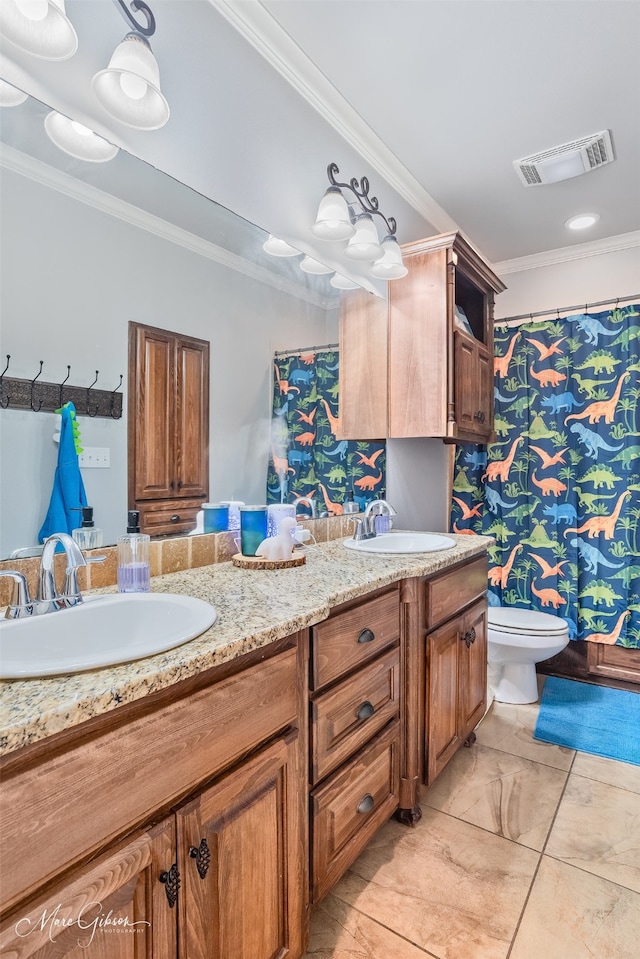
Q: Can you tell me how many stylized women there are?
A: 0